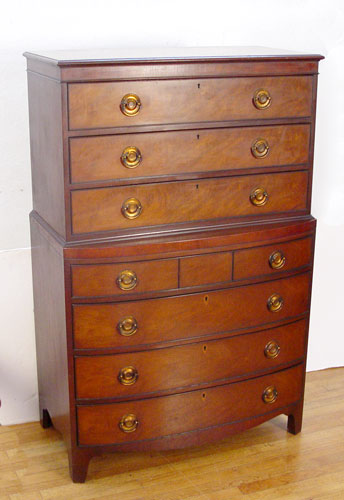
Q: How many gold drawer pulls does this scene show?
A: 14